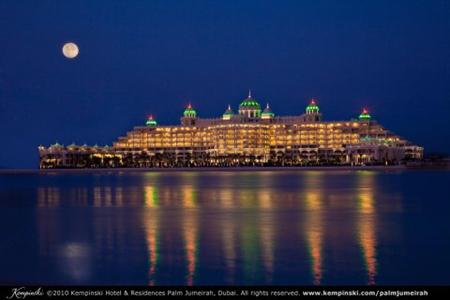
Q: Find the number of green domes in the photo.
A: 7